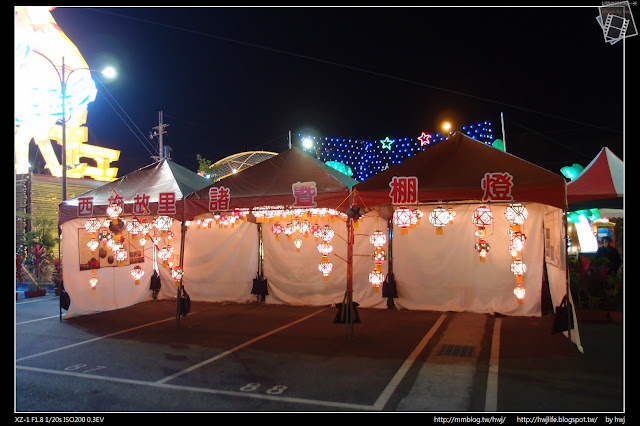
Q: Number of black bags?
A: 7